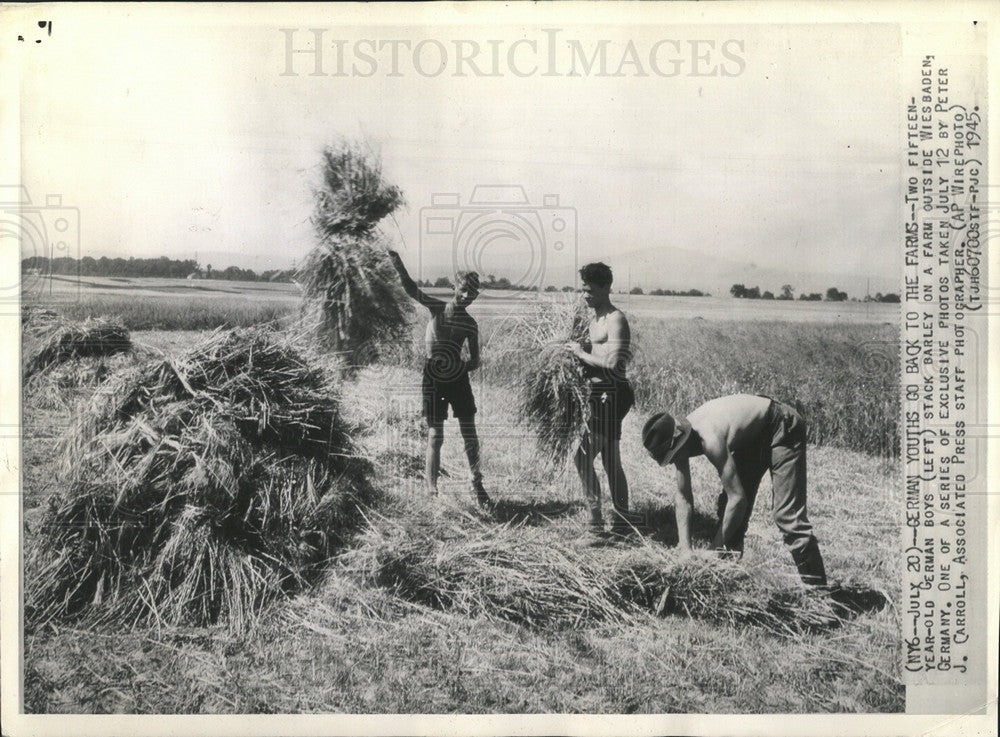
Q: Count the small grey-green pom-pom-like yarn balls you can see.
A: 0